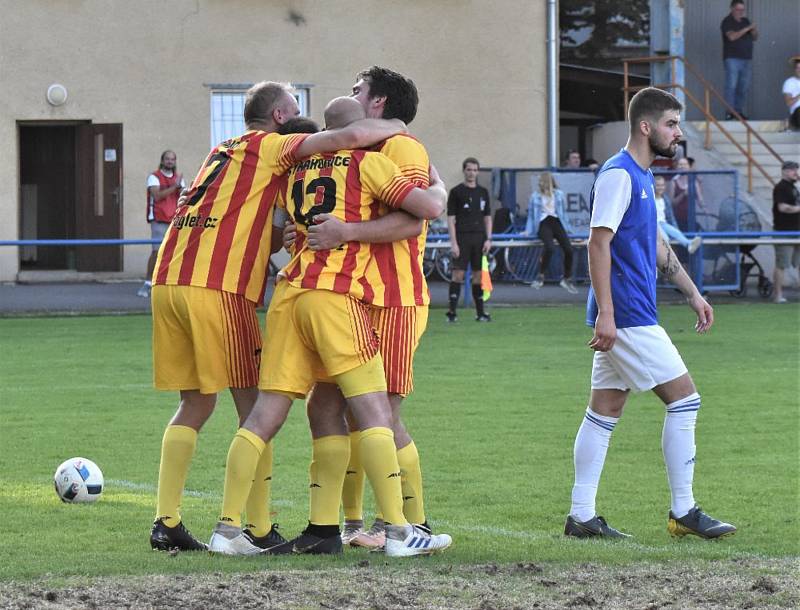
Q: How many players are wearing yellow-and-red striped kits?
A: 4